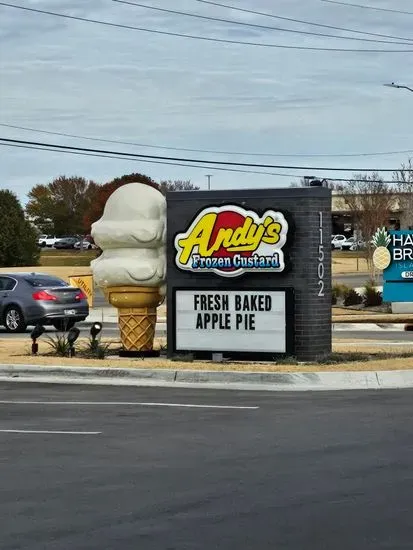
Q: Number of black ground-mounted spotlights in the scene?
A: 3